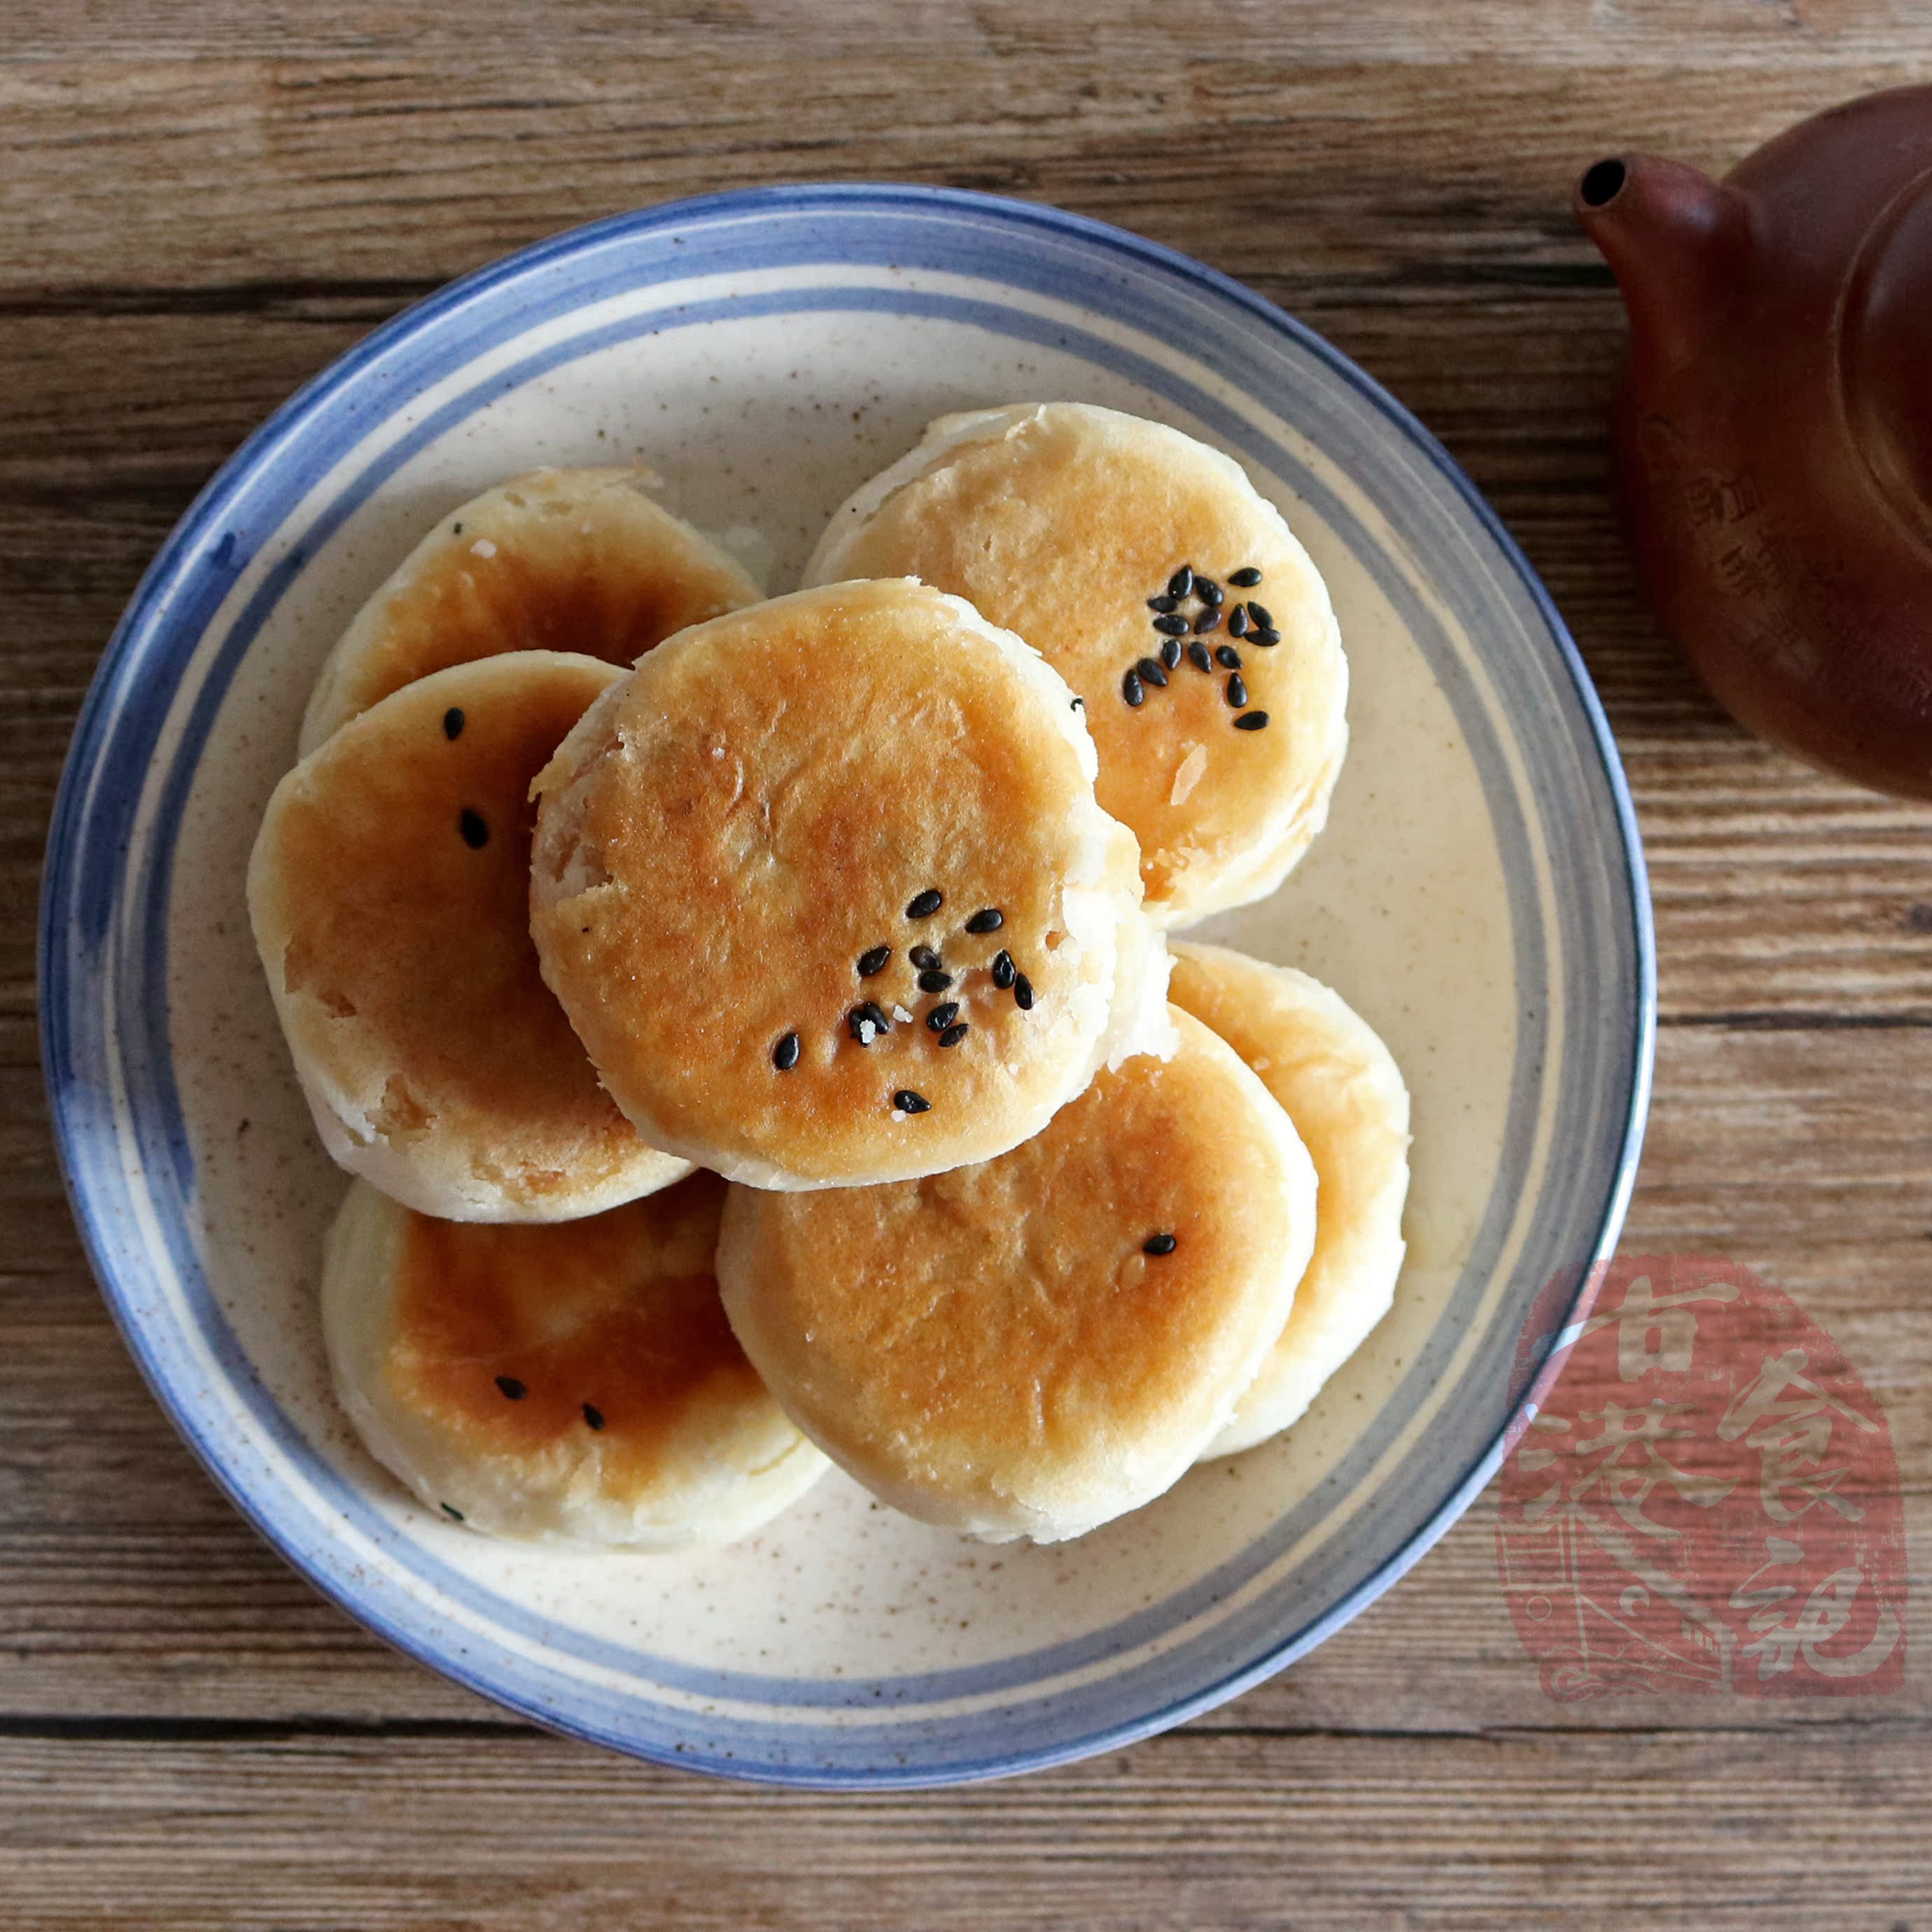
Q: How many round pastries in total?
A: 7